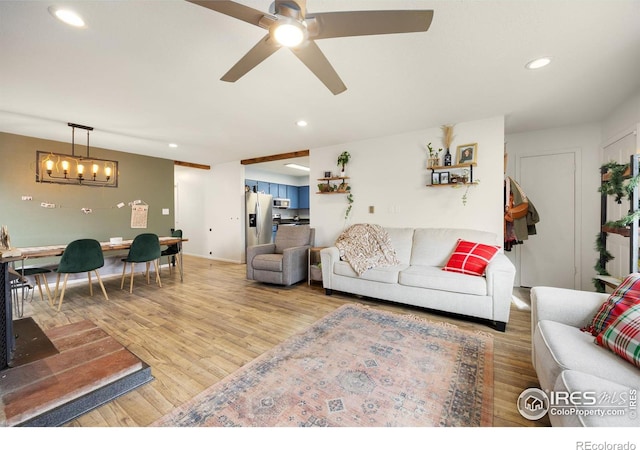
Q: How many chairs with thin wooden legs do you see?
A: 4